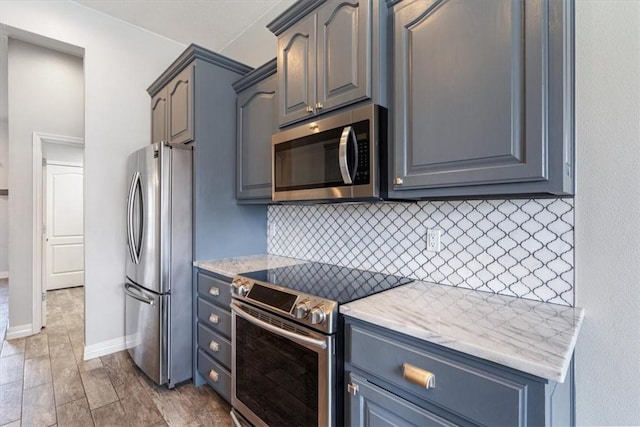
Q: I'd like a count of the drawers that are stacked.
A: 4